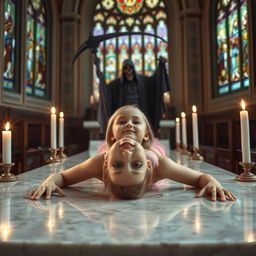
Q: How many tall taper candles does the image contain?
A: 7